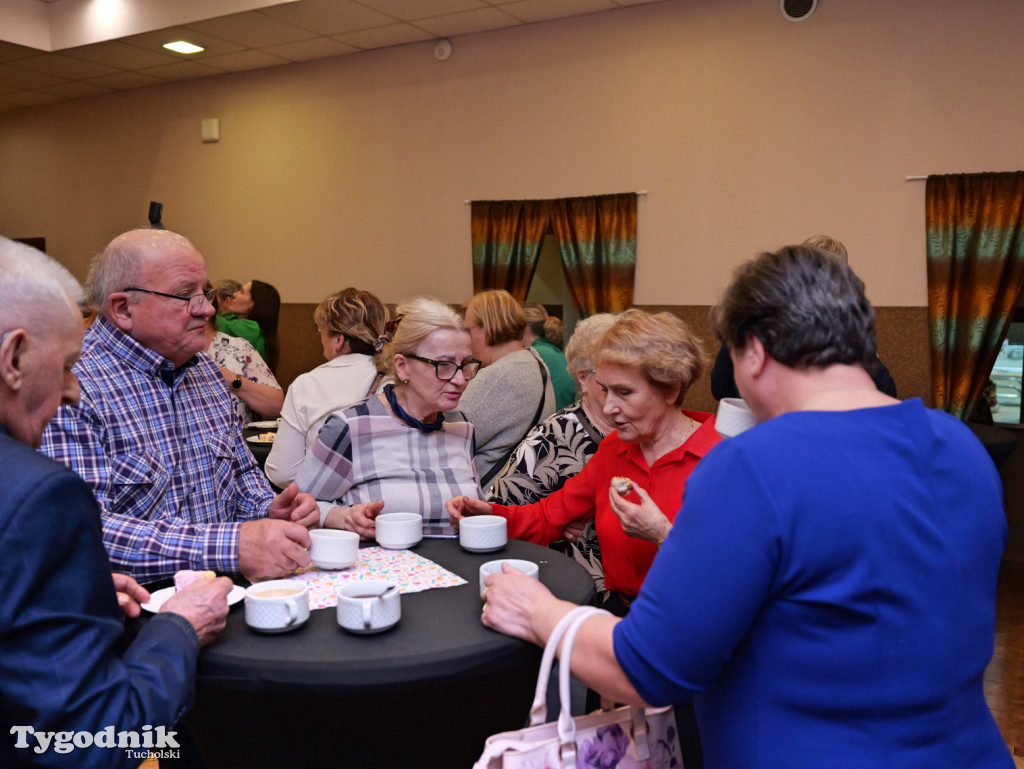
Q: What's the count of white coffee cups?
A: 7